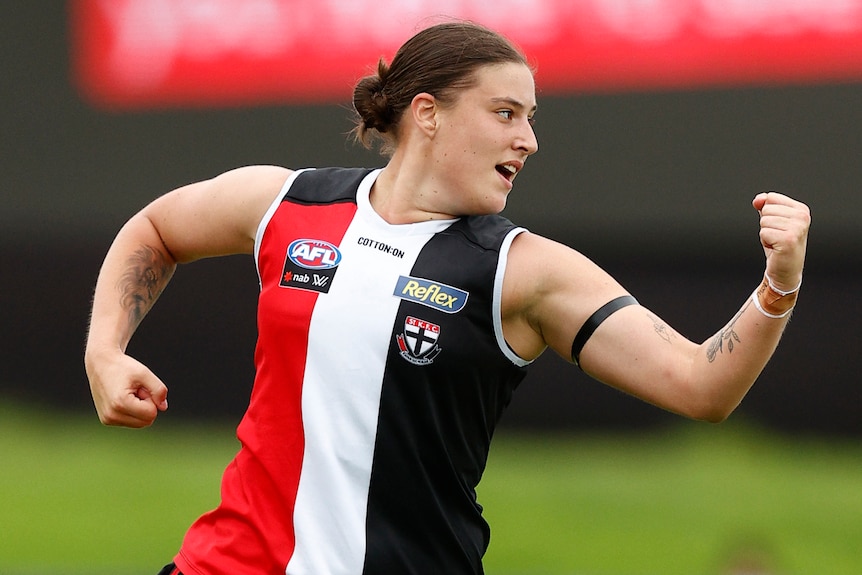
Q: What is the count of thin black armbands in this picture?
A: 1